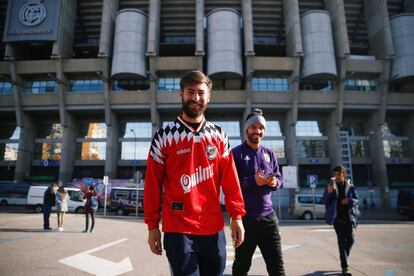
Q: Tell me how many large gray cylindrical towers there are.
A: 4